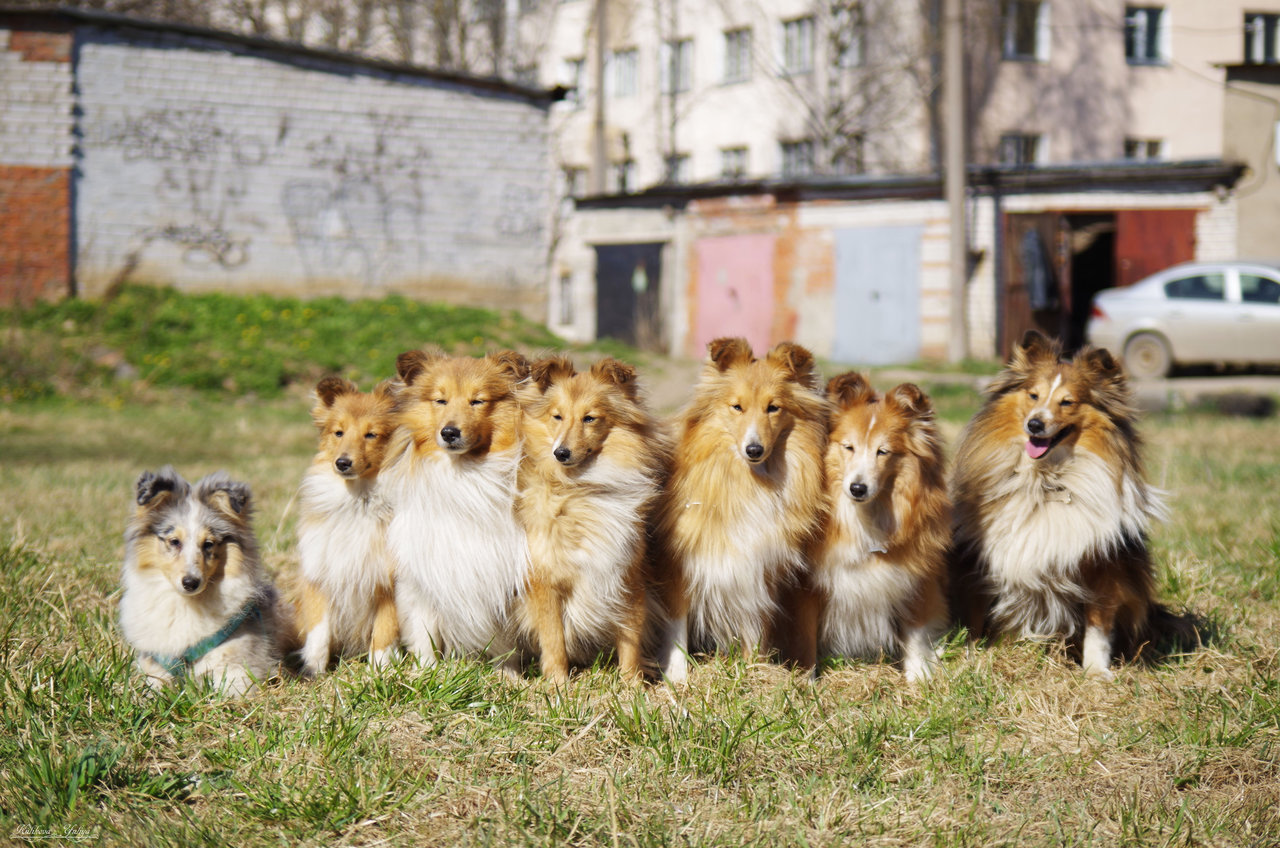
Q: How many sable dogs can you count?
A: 6